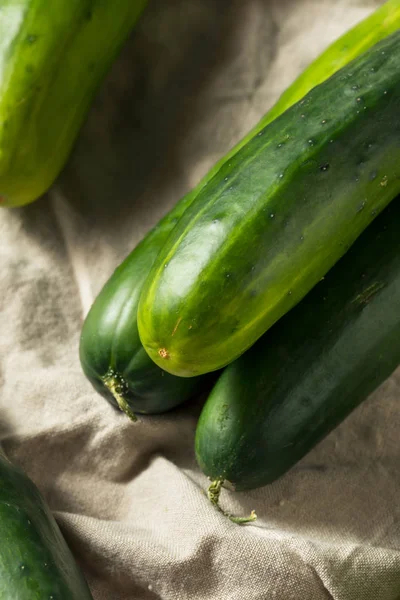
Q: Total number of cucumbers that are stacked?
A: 3